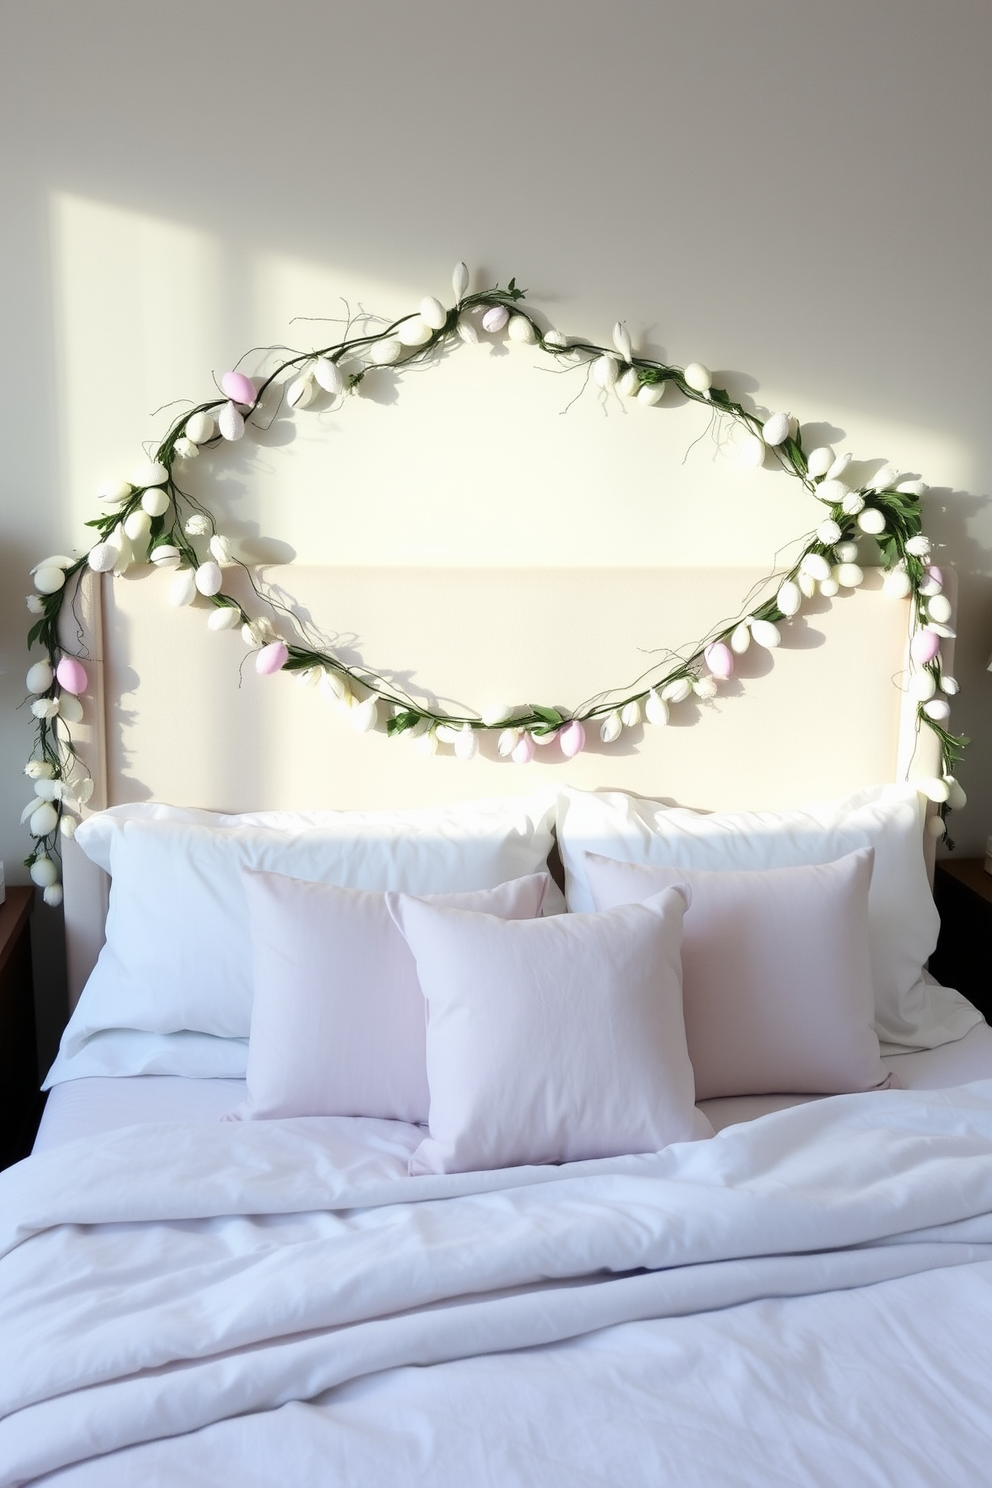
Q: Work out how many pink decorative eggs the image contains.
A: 9